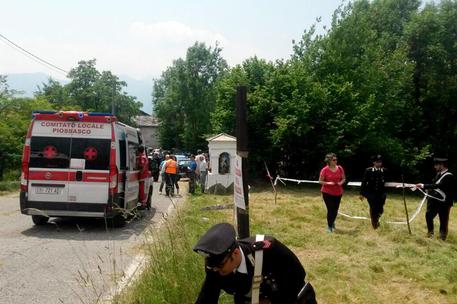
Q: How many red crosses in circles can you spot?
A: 2